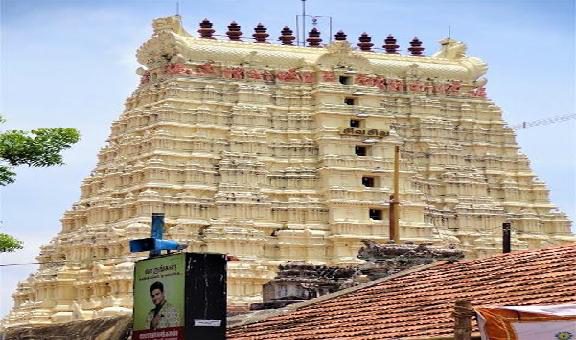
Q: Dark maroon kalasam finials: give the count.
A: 9